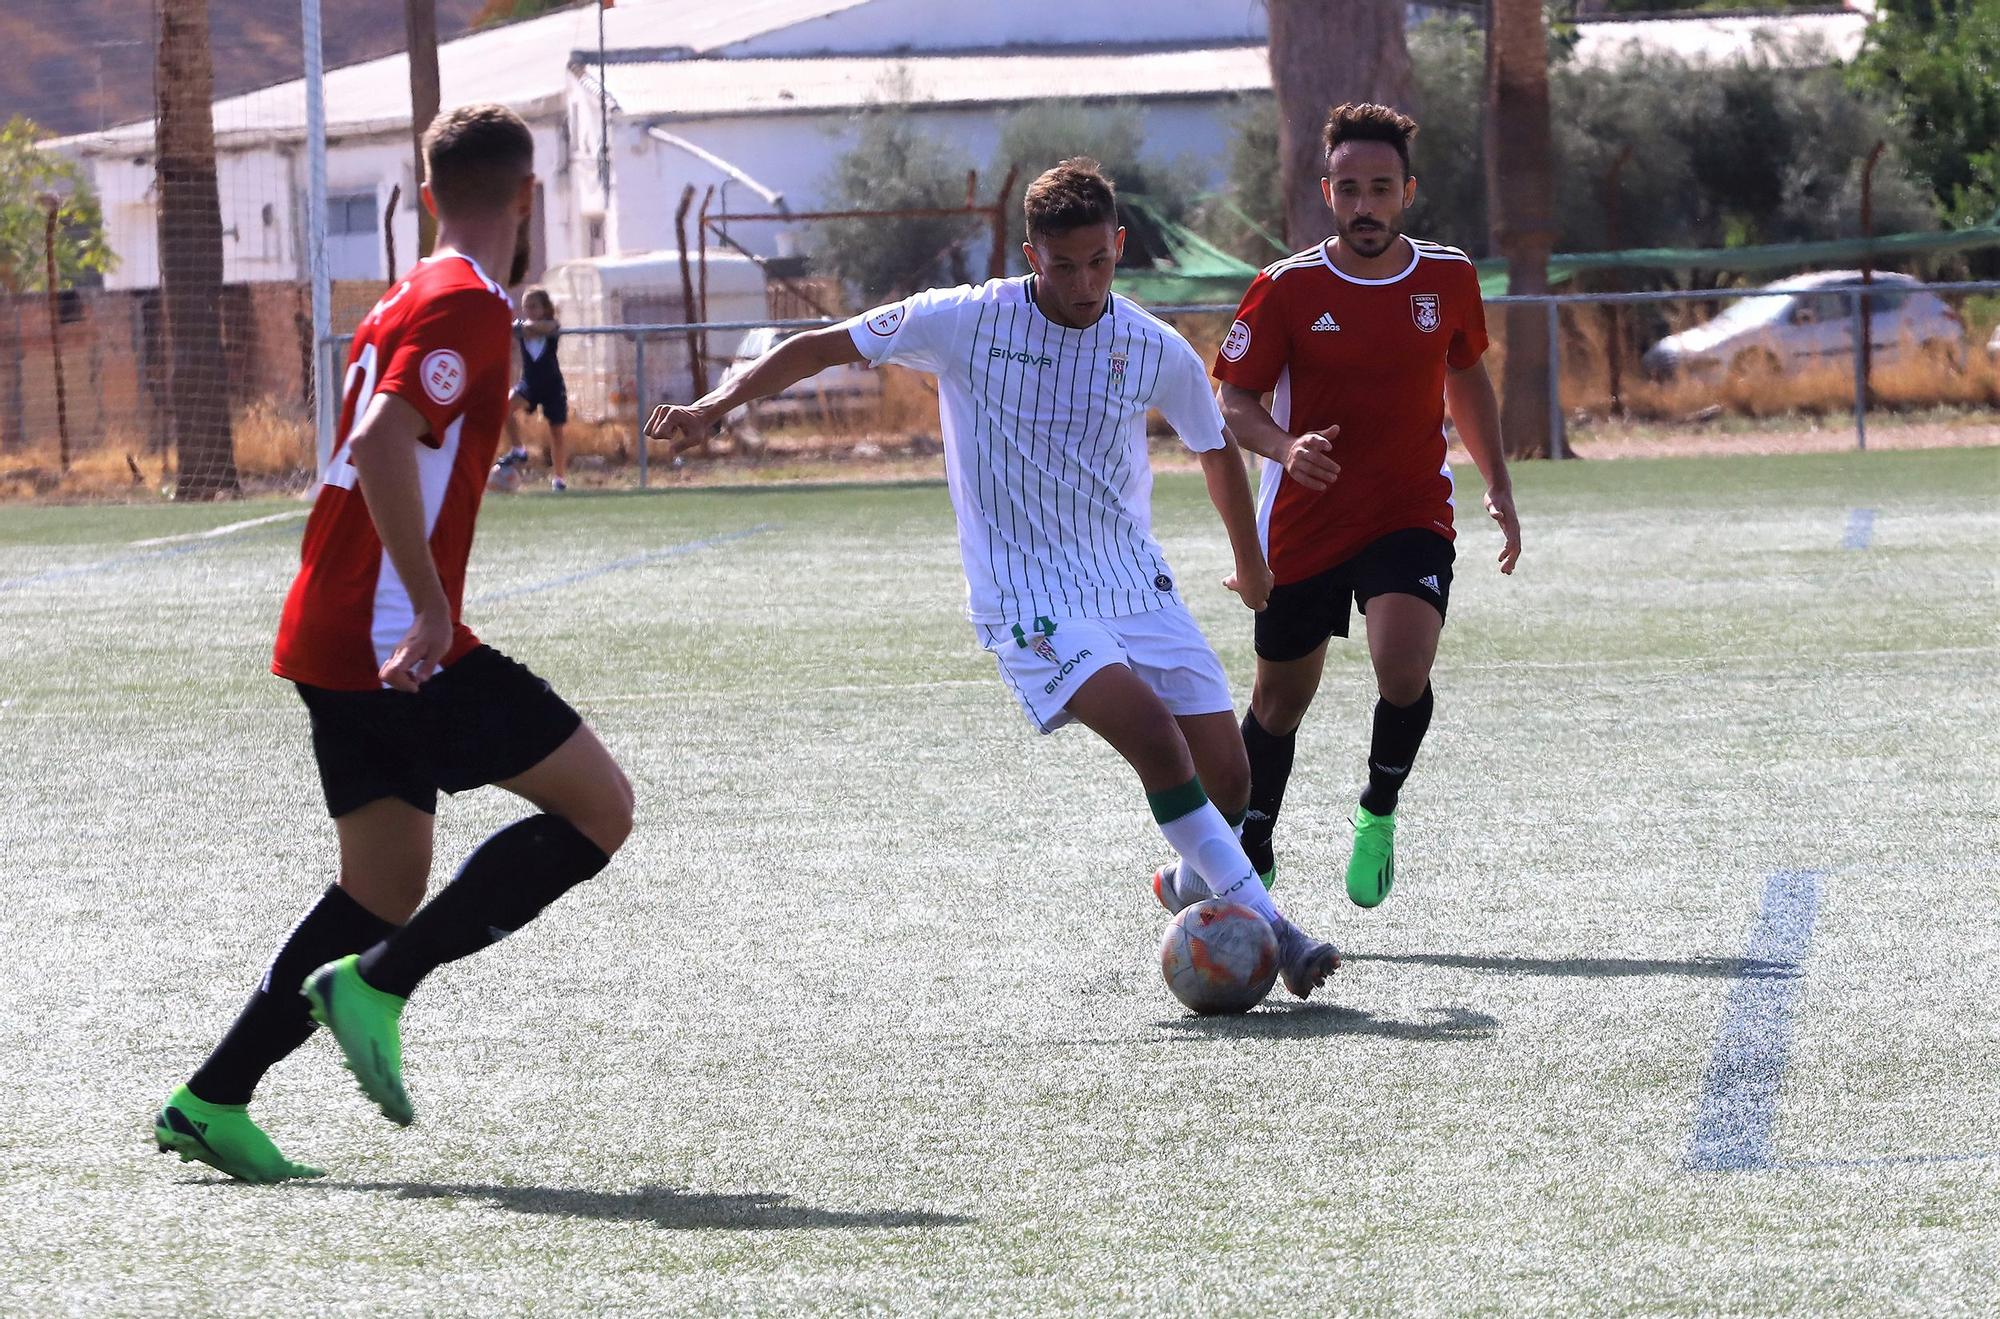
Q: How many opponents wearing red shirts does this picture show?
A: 2